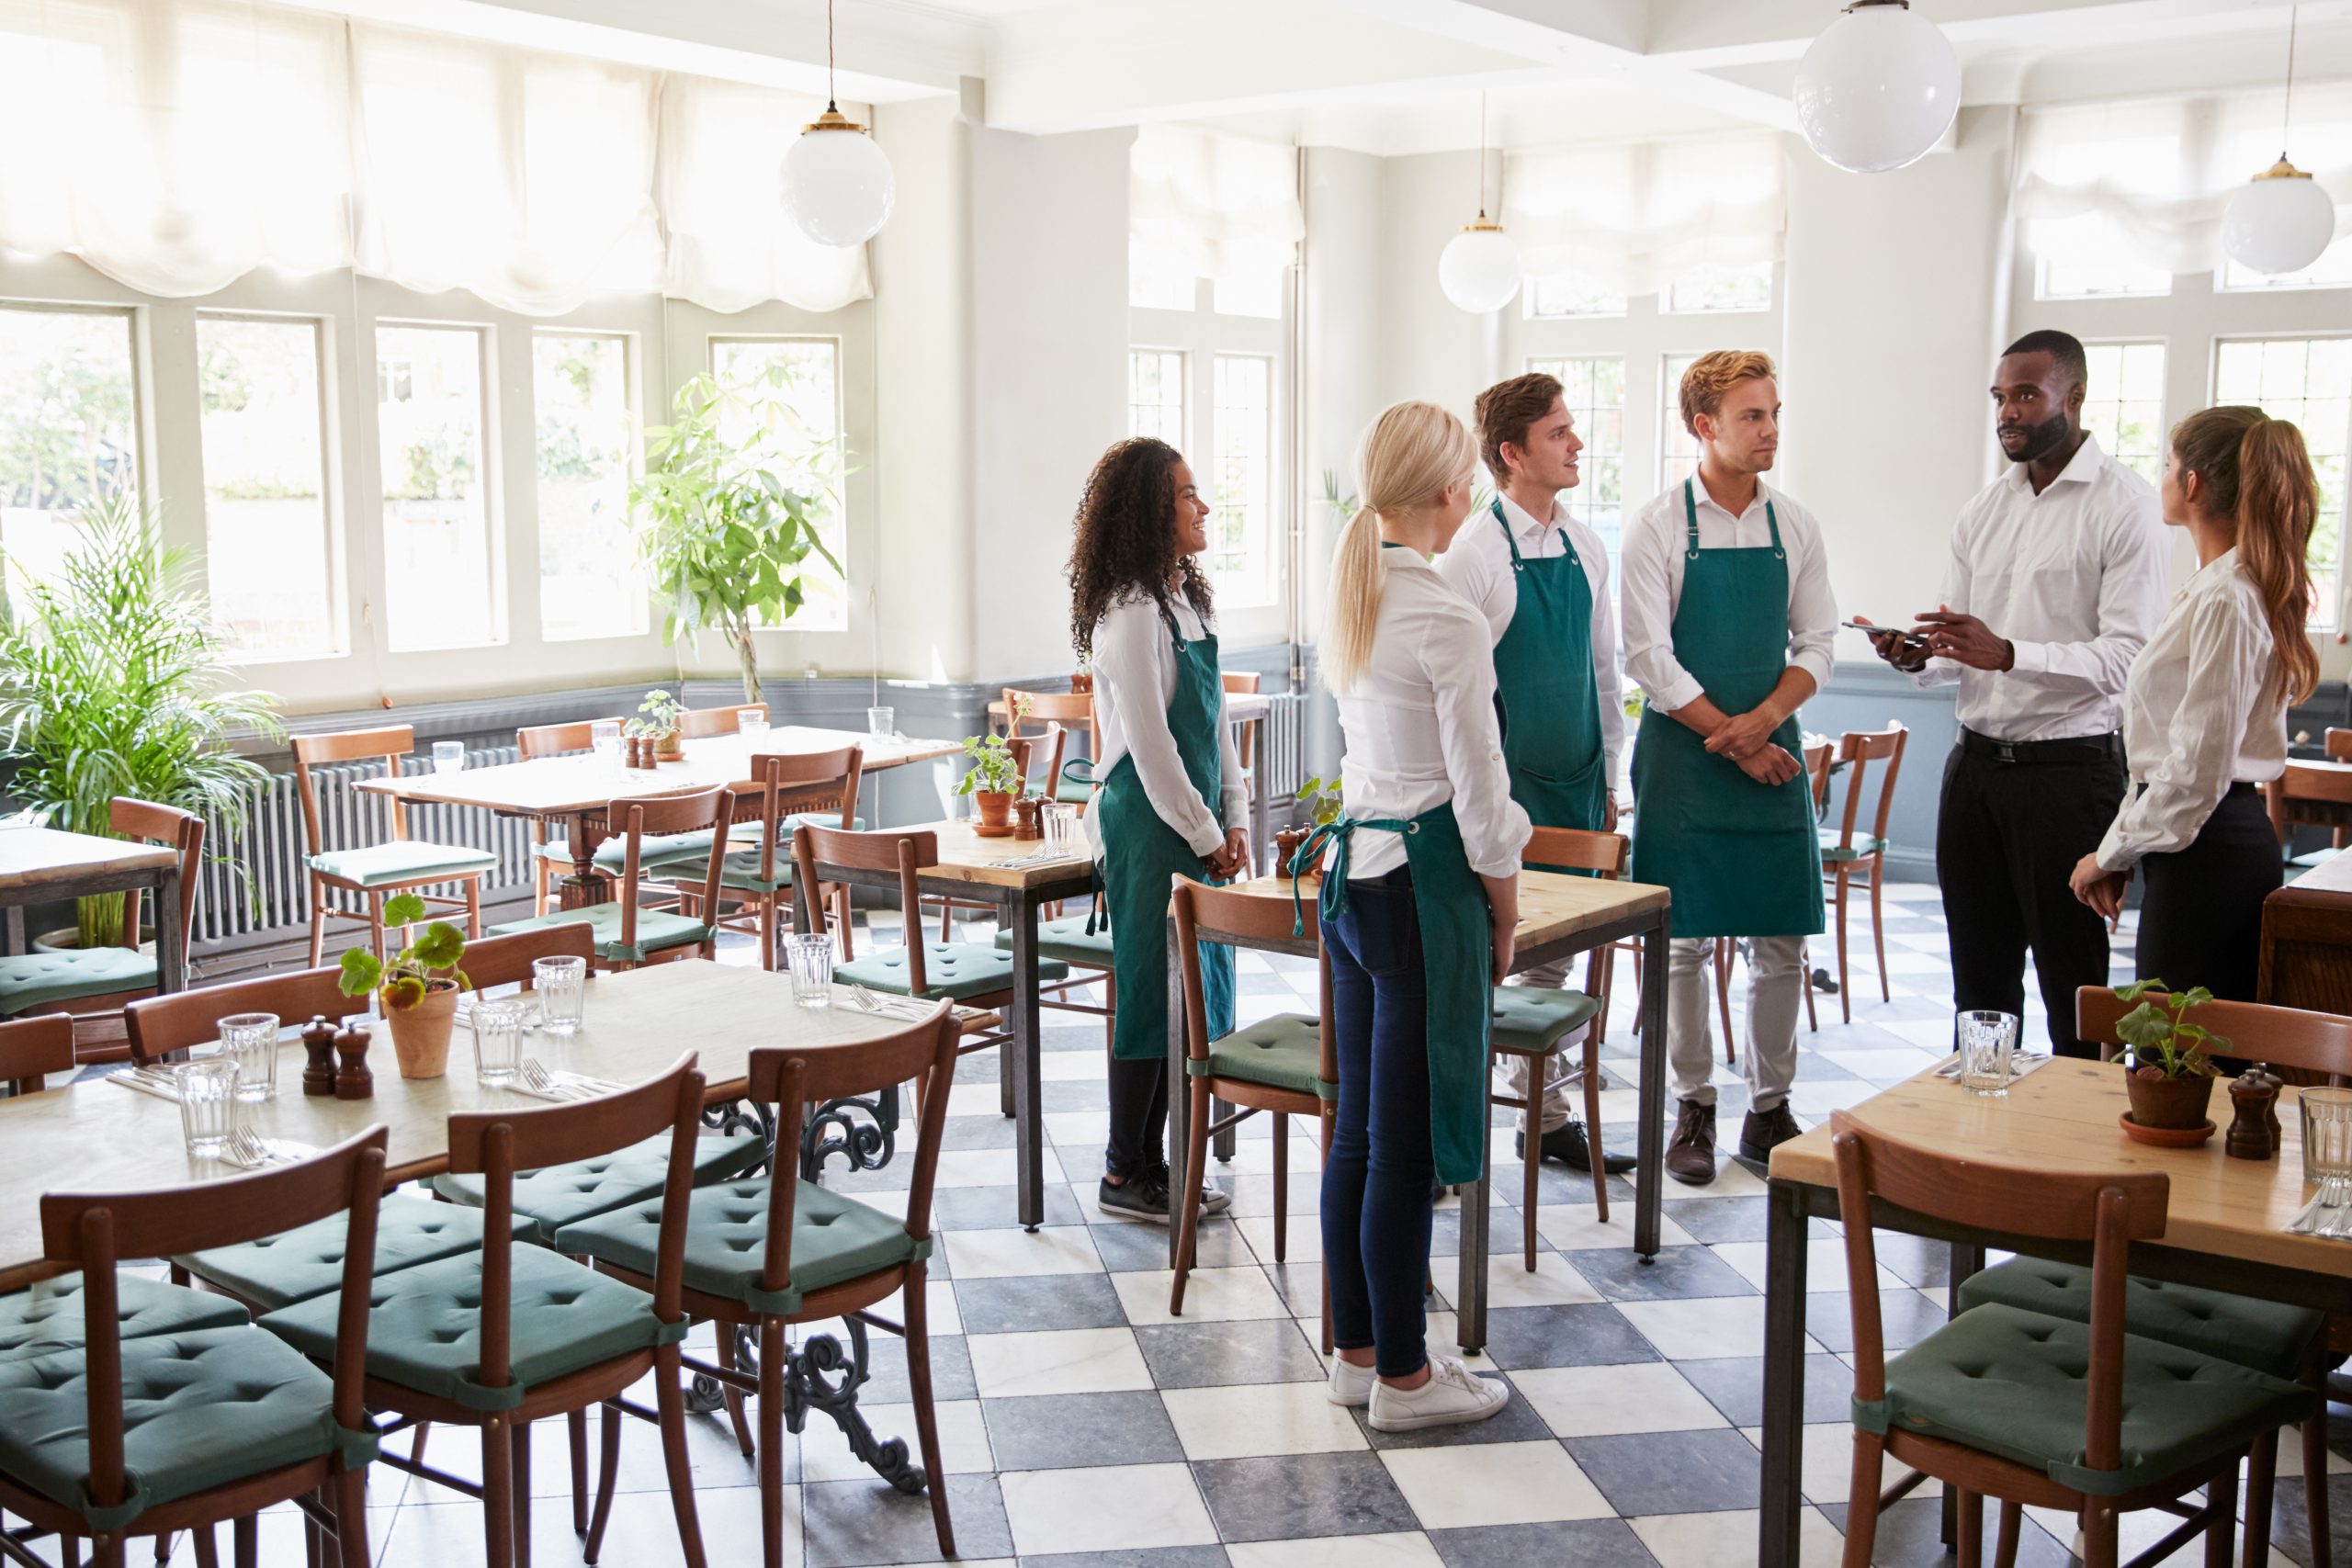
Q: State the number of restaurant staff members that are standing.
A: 6